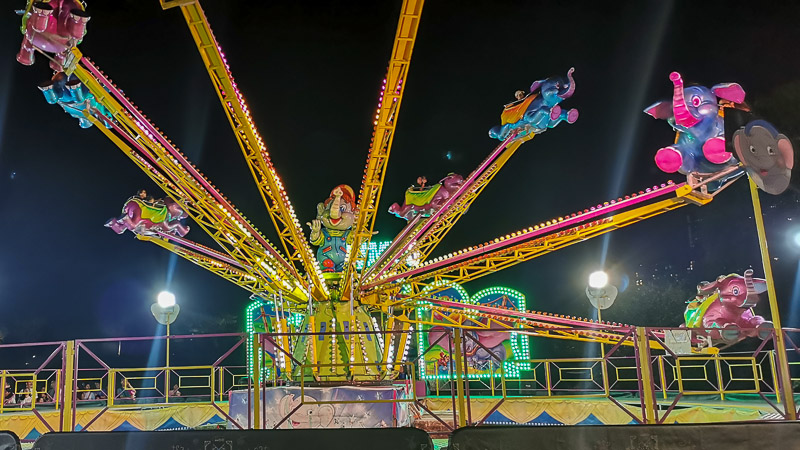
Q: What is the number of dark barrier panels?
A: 3